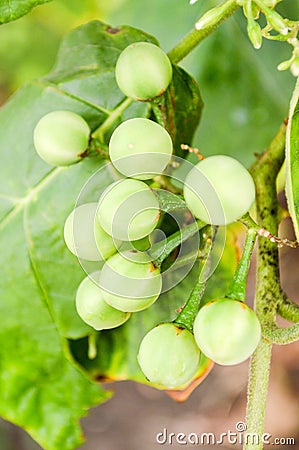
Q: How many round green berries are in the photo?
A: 10